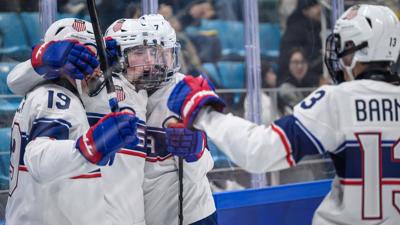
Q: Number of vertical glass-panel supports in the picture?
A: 4